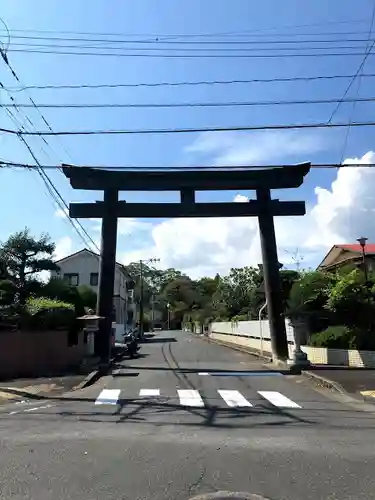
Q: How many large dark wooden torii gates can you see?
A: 1